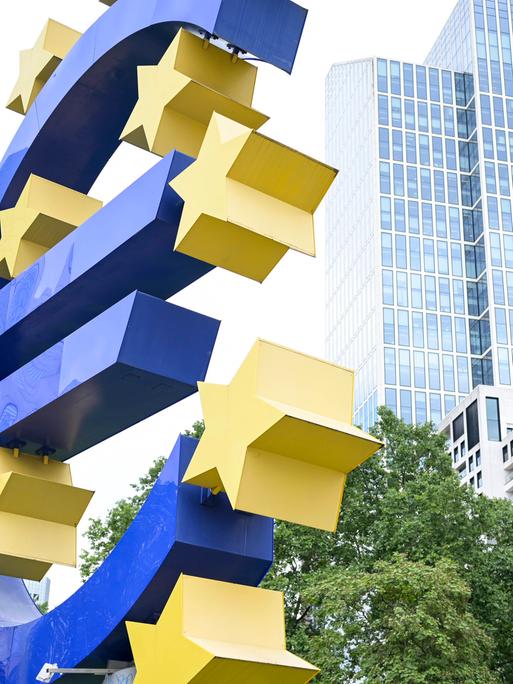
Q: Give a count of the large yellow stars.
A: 7